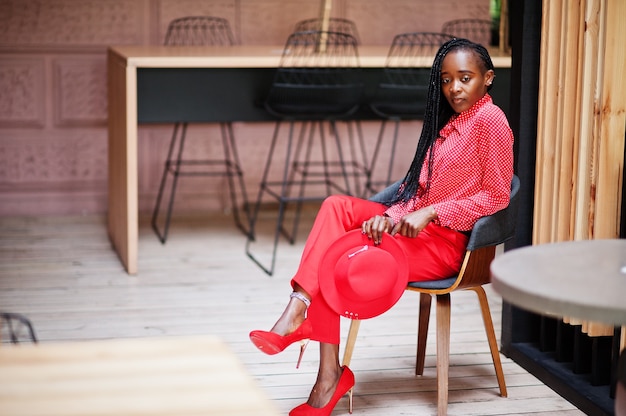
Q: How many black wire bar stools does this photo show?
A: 5